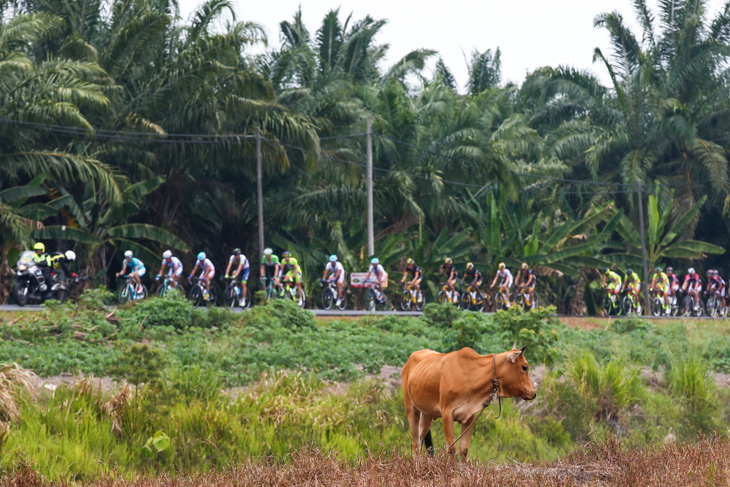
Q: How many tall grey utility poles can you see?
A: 3